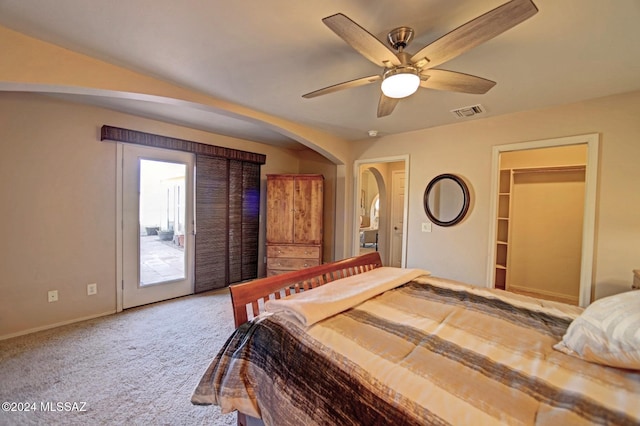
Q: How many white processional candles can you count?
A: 0